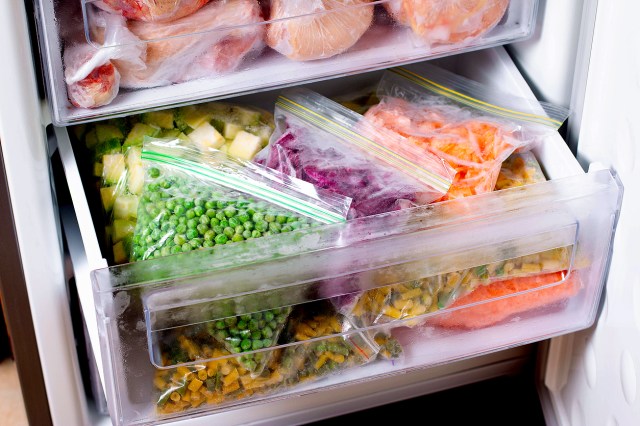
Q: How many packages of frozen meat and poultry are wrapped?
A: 5